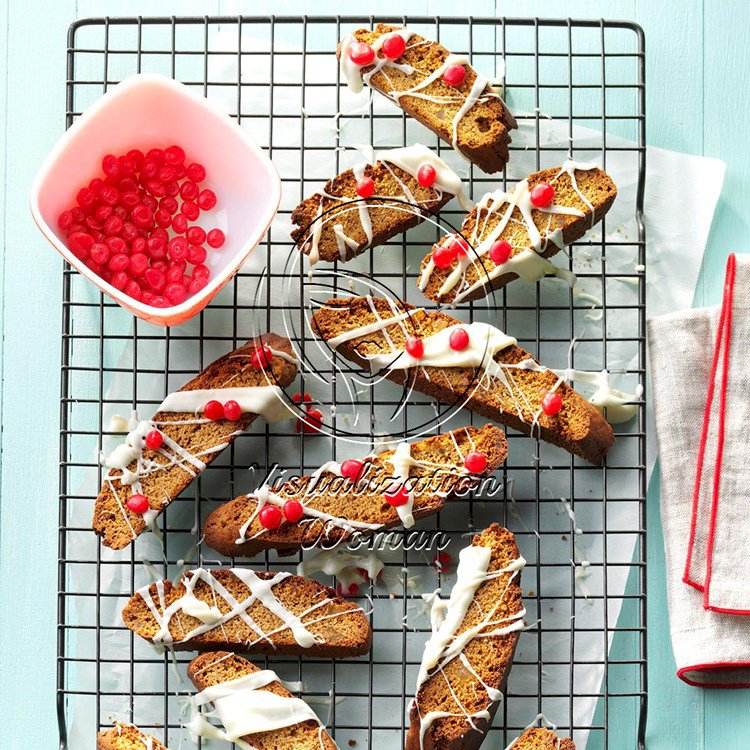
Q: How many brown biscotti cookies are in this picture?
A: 11